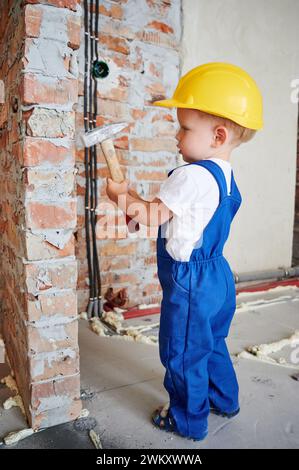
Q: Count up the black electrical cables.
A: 3